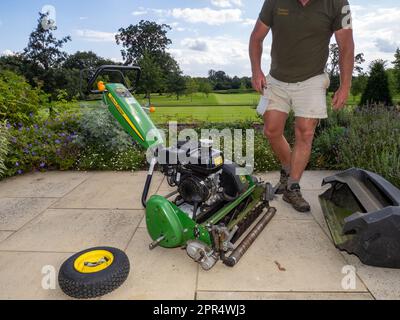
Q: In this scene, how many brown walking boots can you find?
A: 2